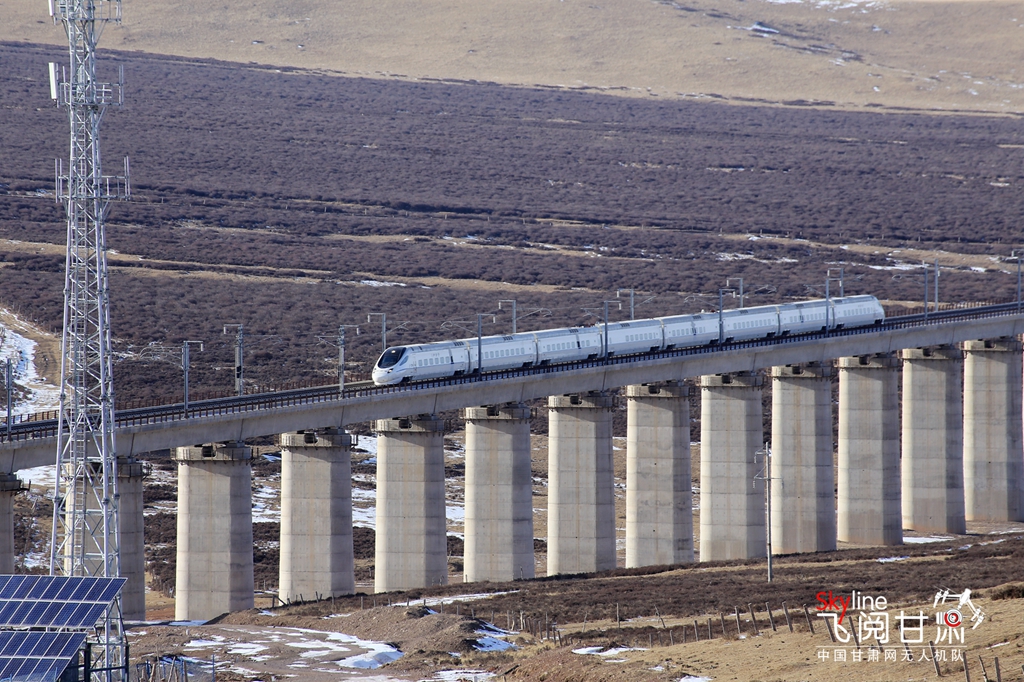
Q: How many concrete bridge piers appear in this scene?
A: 13